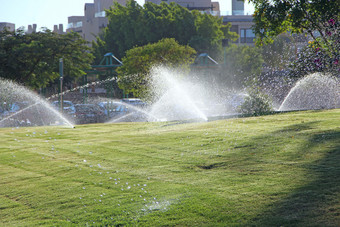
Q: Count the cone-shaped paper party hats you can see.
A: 0